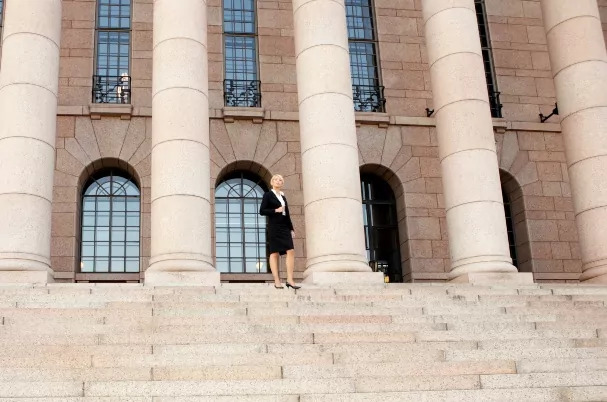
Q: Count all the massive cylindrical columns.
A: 5